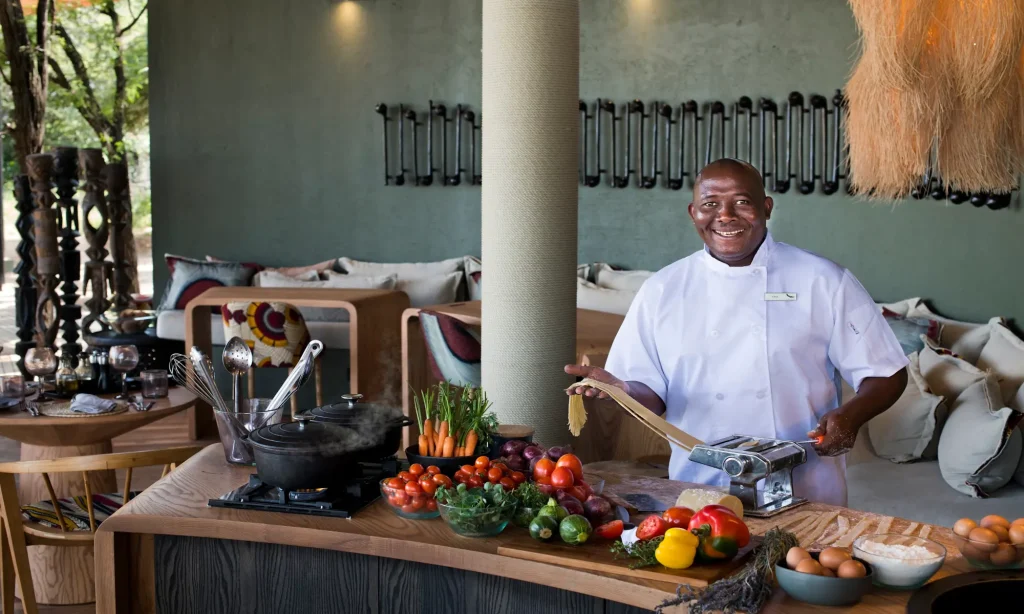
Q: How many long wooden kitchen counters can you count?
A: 1